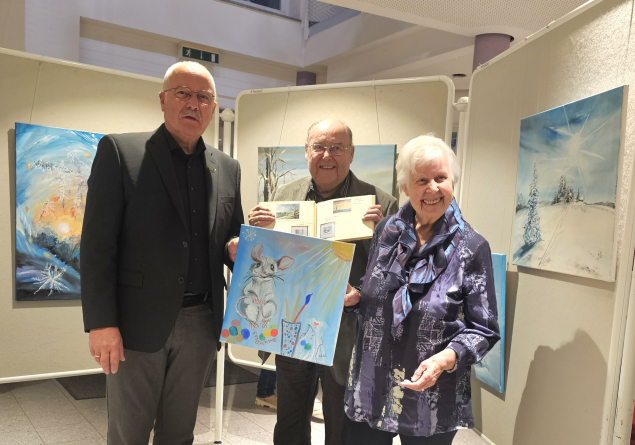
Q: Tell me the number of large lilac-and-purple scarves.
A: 1